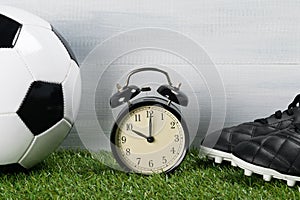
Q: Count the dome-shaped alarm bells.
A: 2